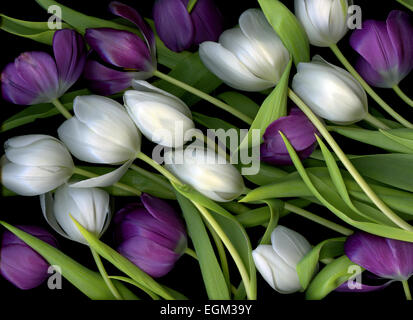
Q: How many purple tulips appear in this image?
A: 8